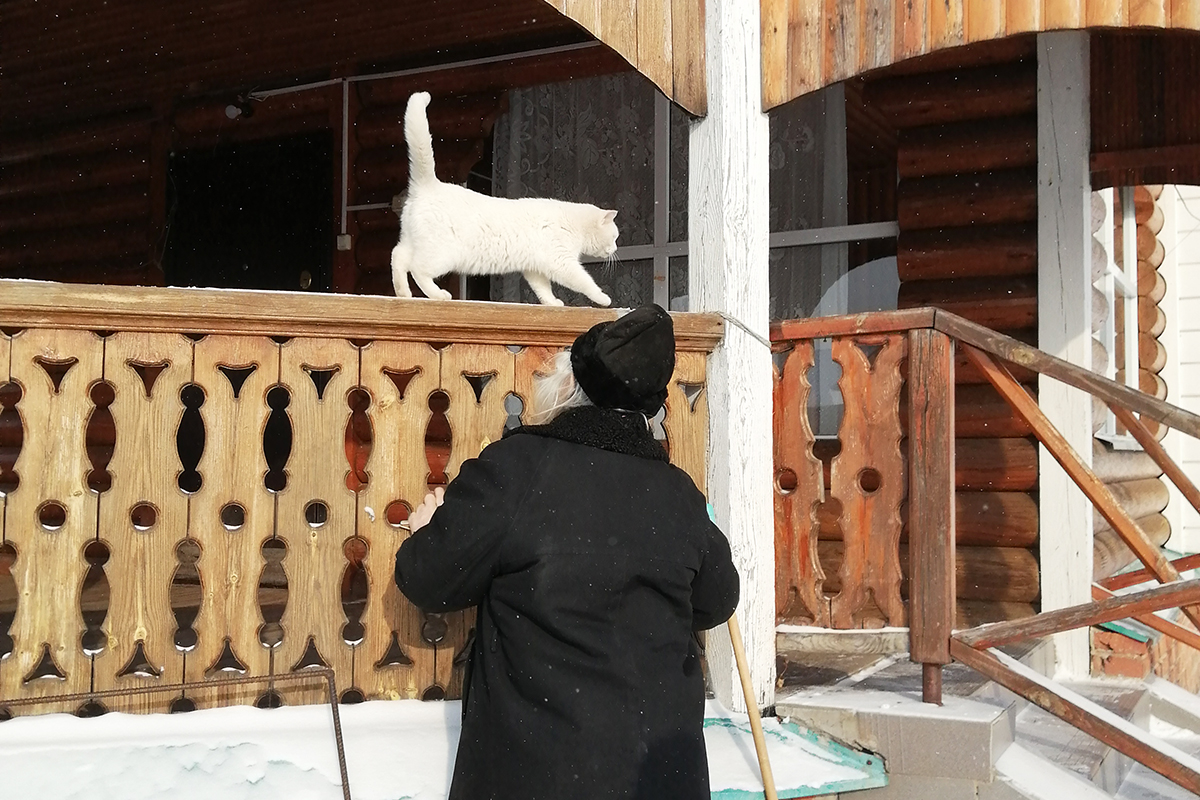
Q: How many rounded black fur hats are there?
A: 1